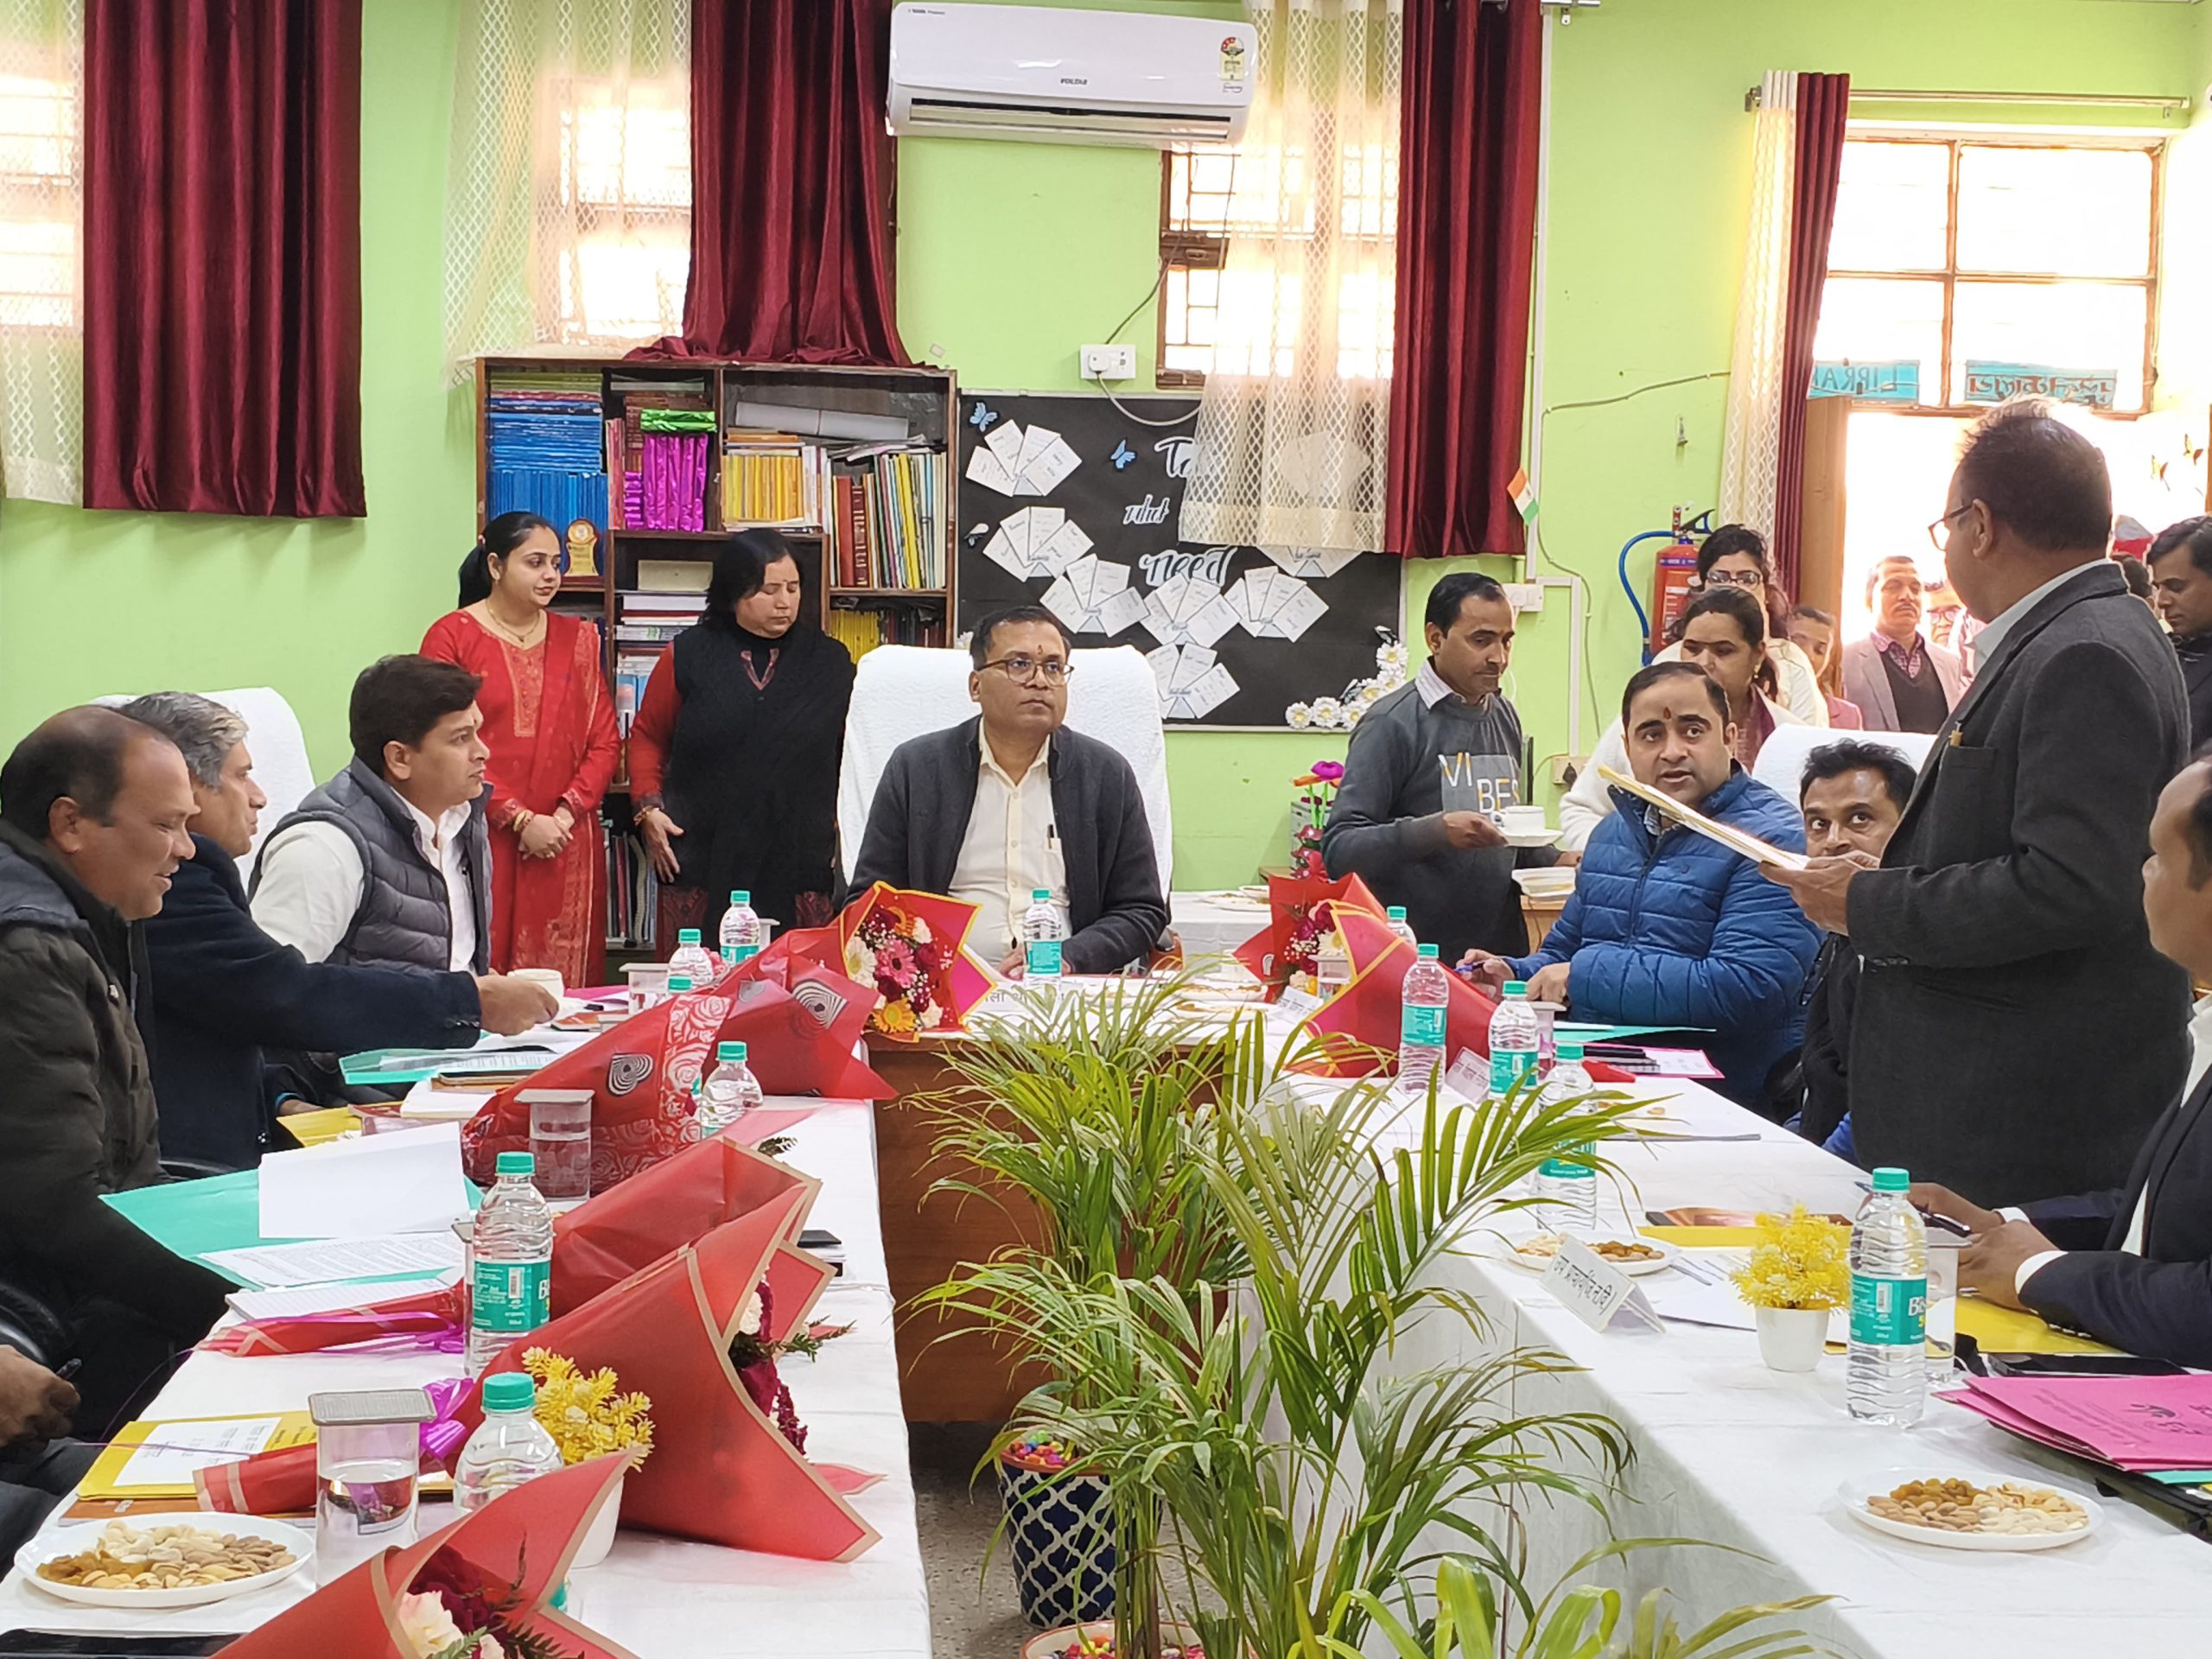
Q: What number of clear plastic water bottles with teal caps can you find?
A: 12